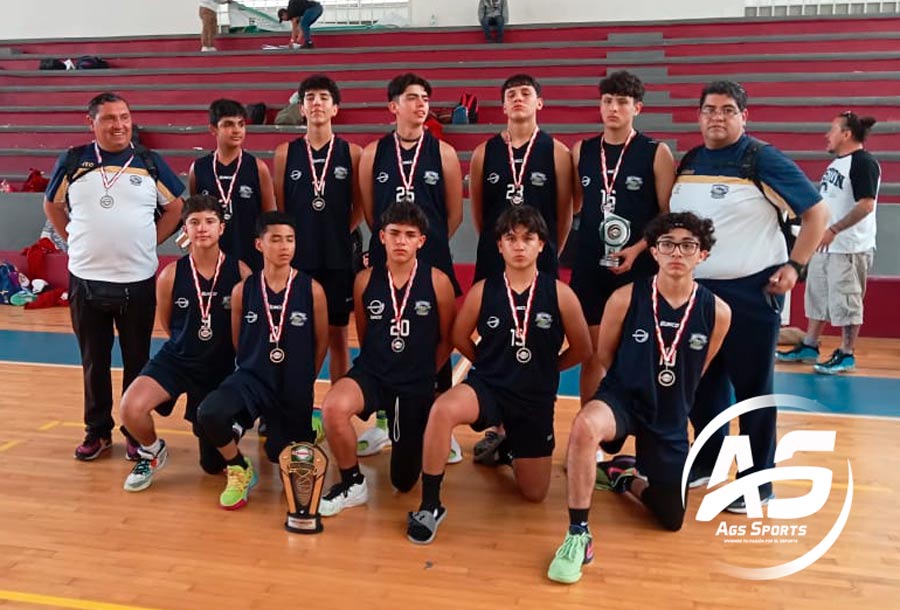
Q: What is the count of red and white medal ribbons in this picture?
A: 11